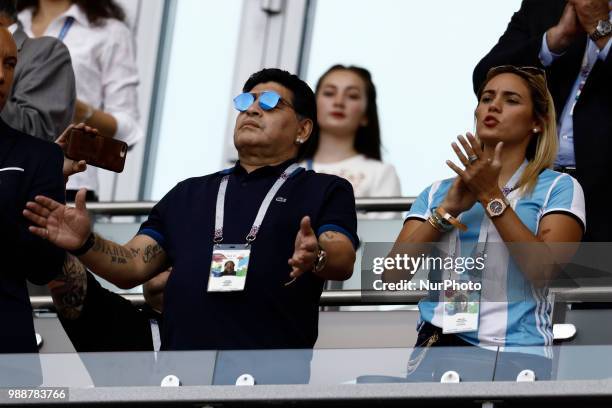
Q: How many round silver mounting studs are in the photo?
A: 4